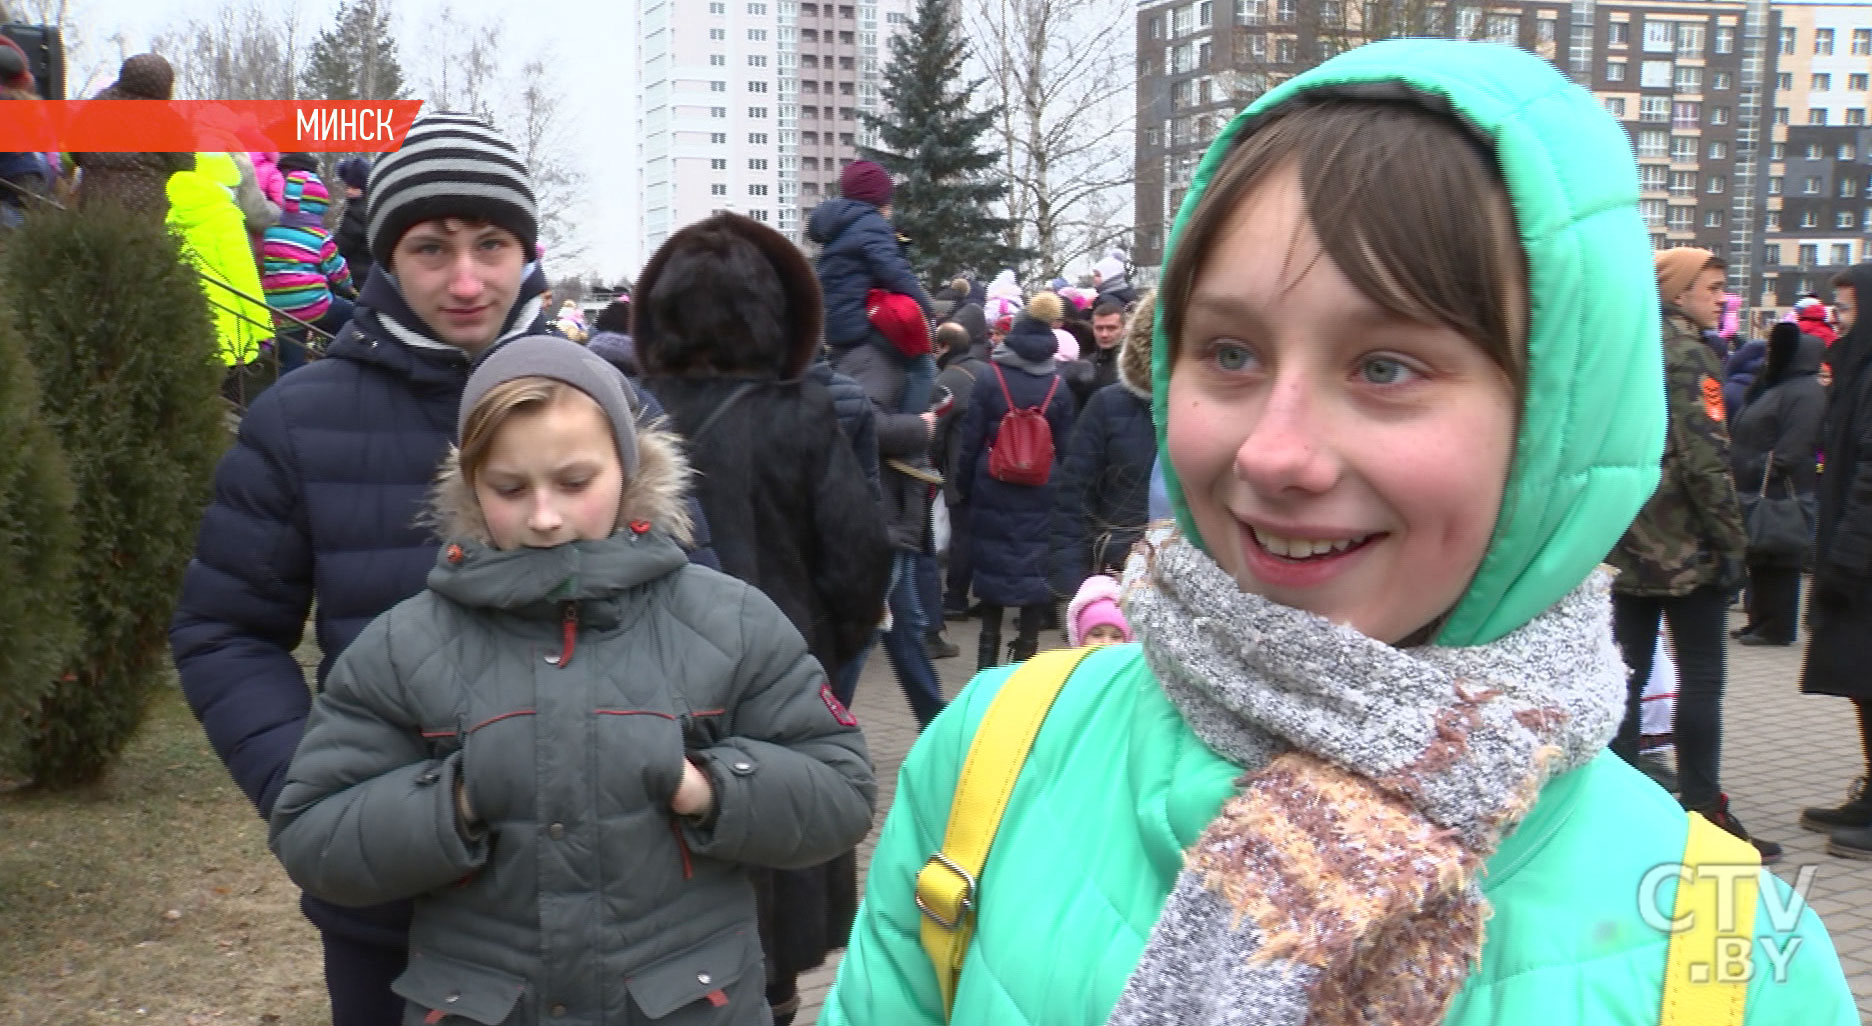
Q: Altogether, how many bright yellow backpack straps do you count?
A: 2